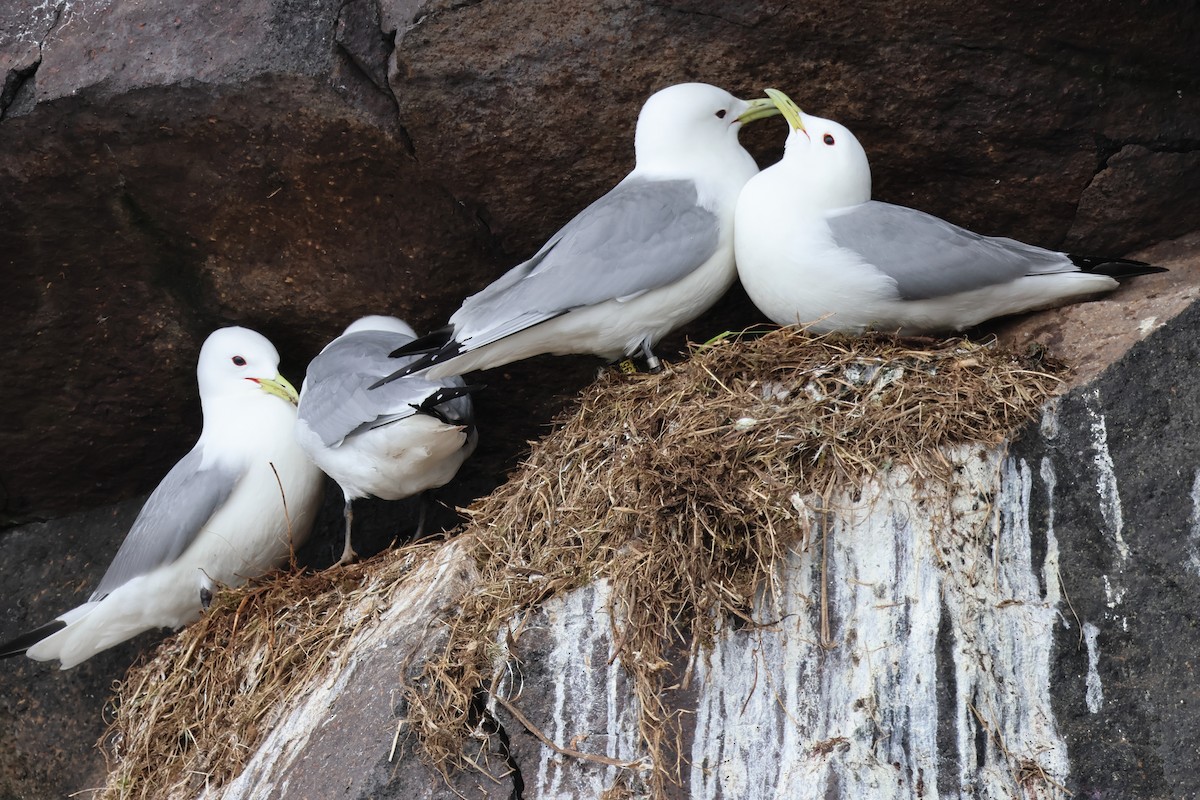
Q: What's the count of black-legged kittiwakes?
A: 4